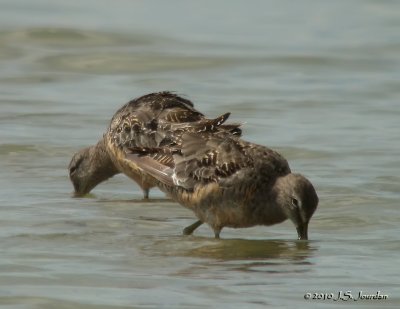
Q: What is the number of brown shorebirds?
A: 2